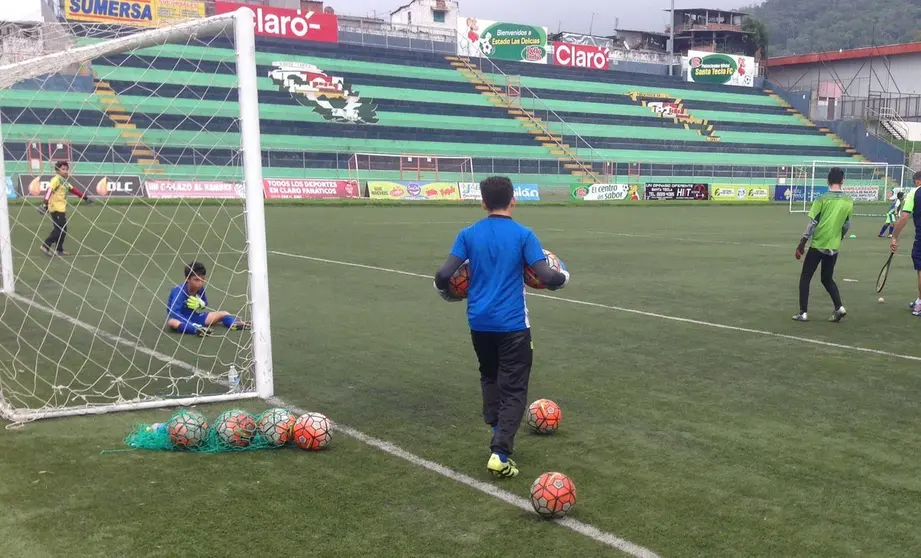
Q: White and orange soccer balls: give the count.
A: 8